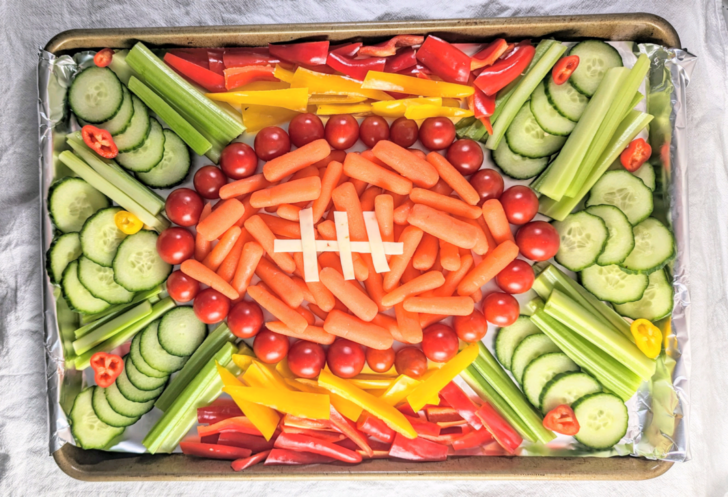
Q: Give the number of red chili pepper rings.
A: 6